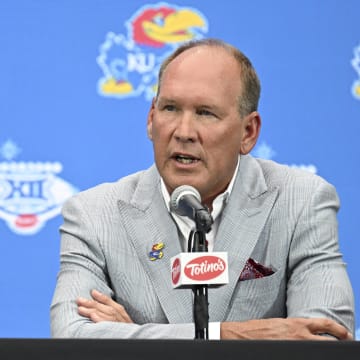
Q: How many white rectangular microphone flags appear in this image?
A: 1